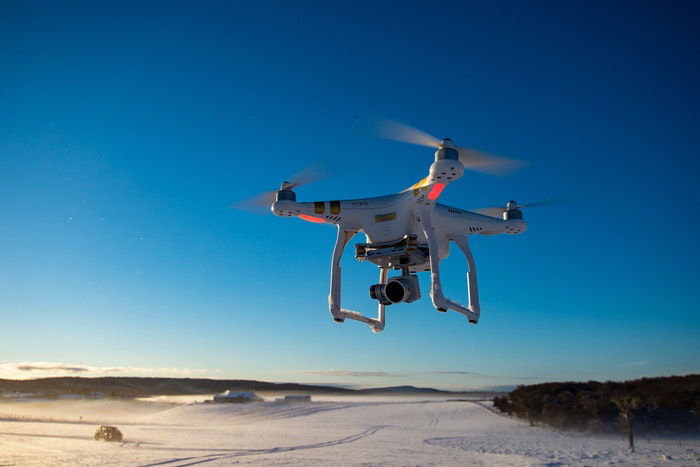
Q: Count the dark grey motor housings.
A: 3